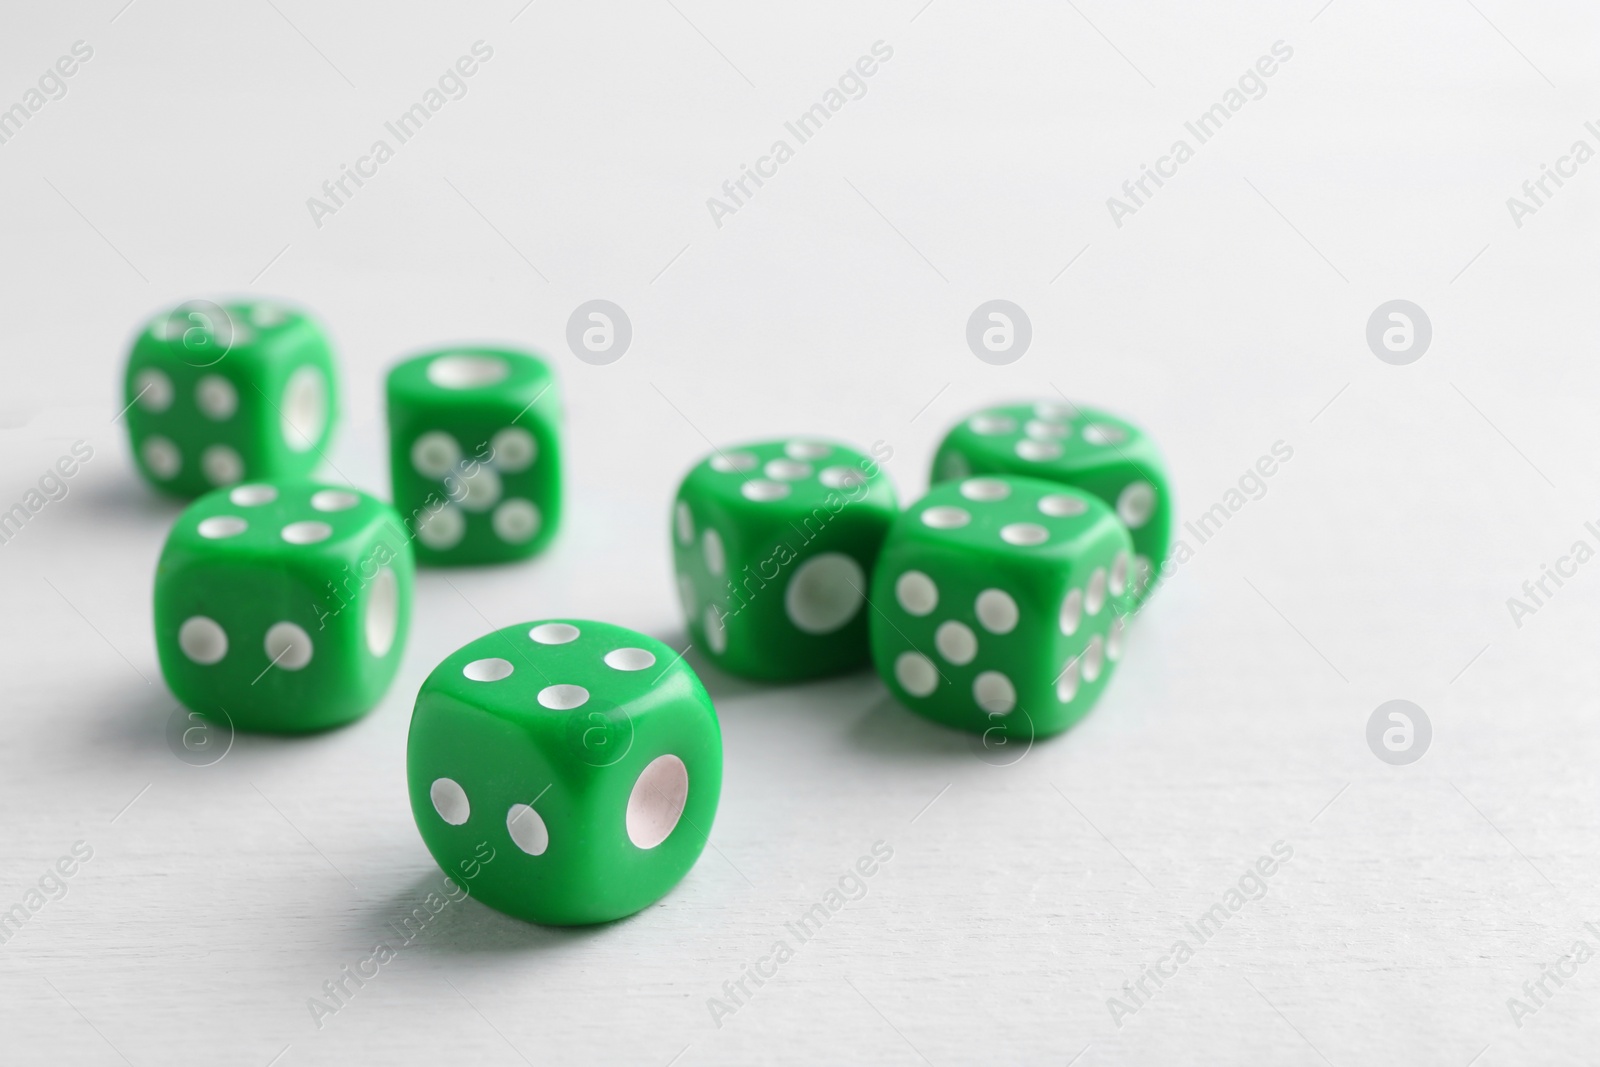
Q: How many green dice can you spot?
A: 7